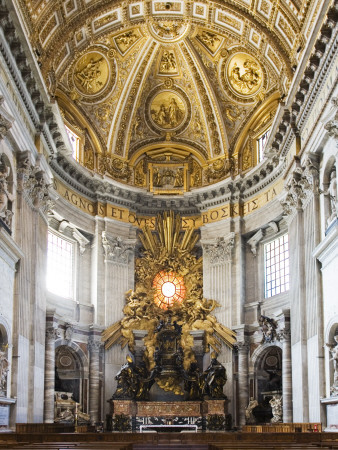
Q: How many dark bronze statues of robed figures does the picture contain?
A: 4